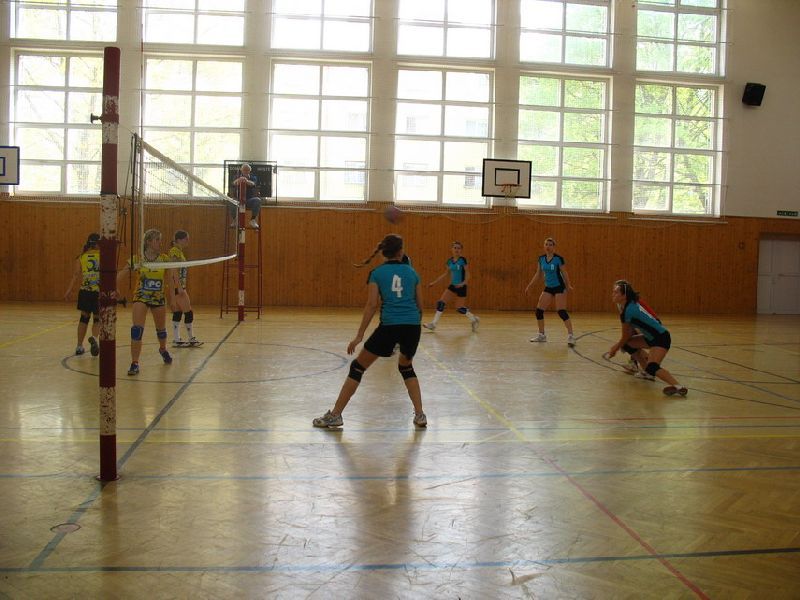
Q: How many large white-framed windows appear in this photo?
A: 12